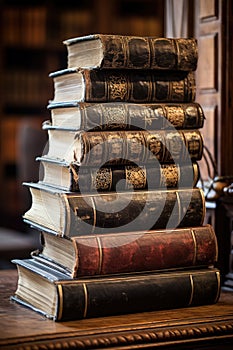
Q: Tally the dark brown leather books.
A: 7